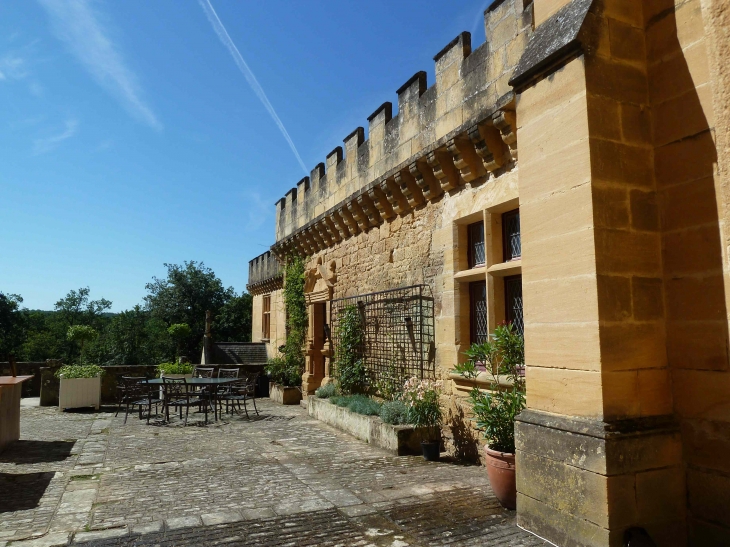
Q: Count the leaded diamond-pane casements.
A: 4